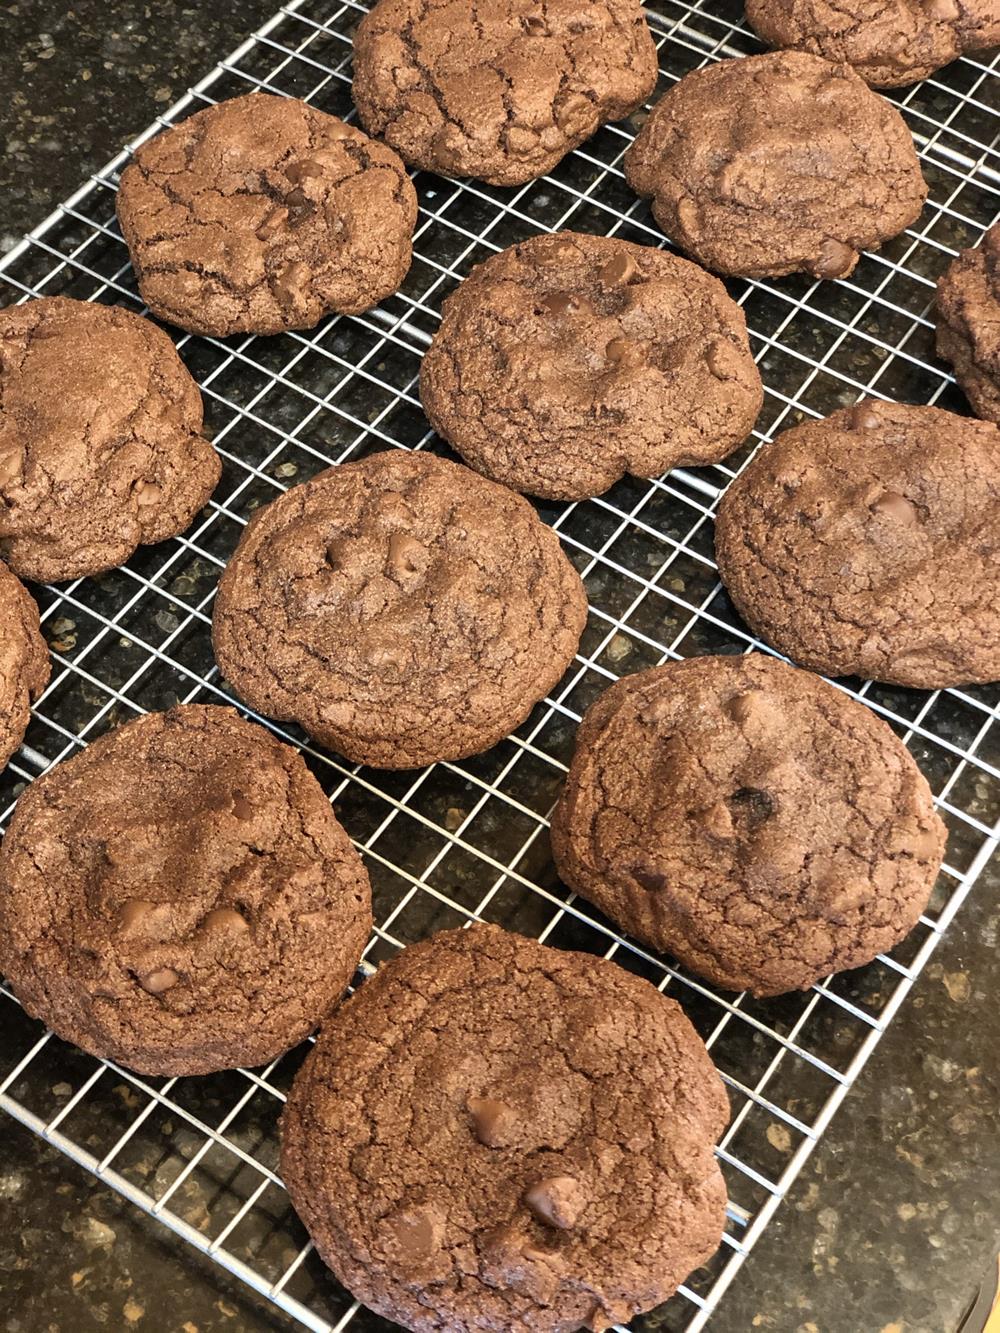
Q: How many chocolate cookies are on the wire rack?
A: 13